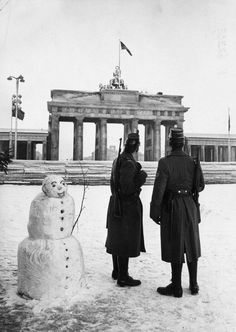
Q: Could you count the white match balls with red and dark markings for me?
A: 0